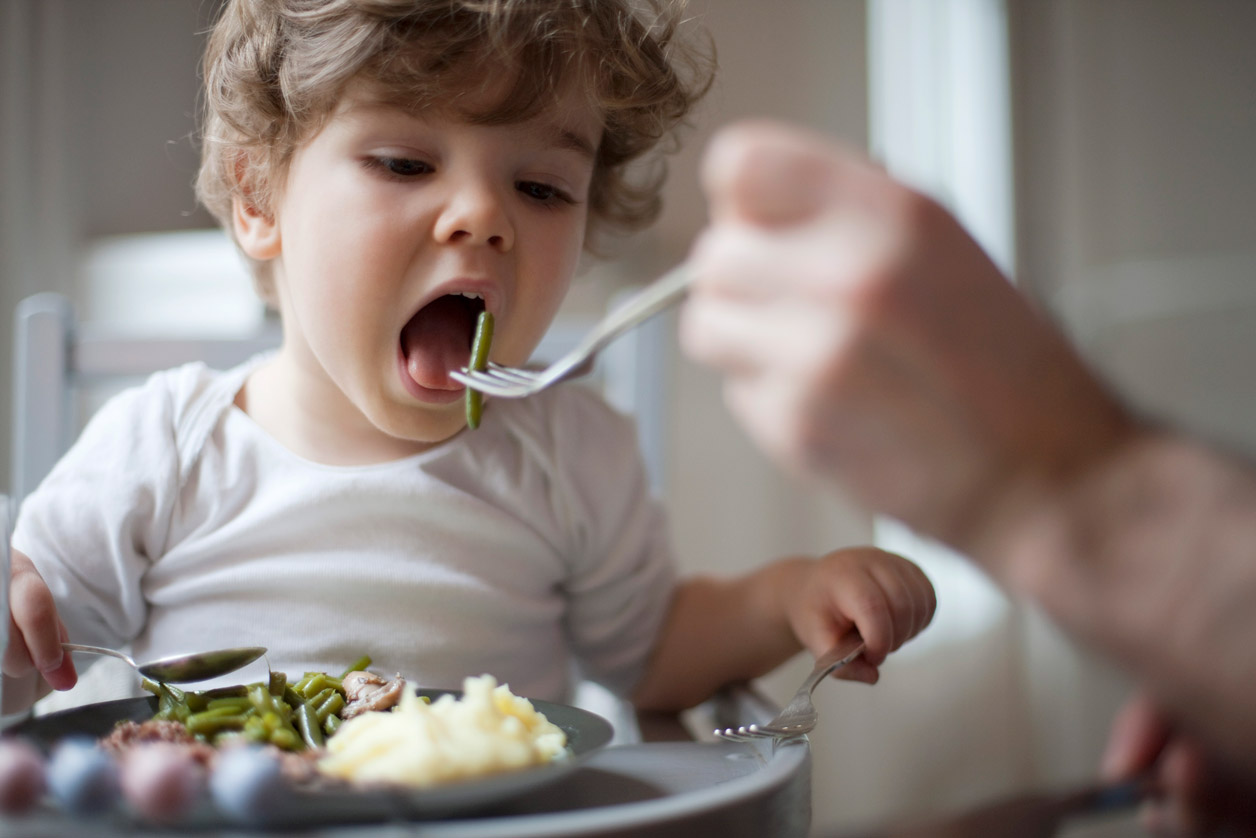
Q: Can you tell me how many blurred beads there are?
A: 4